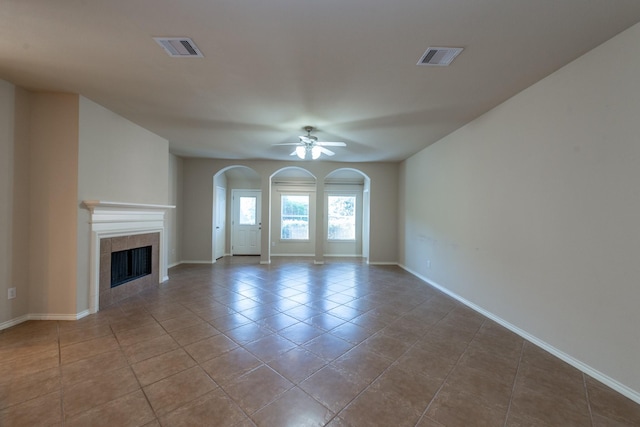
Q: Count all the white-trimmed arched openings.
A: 3